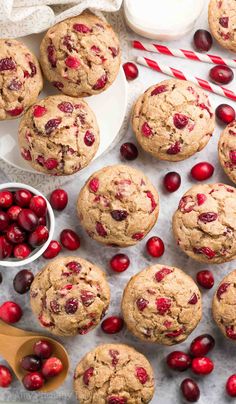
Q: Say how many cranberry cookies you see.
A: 12